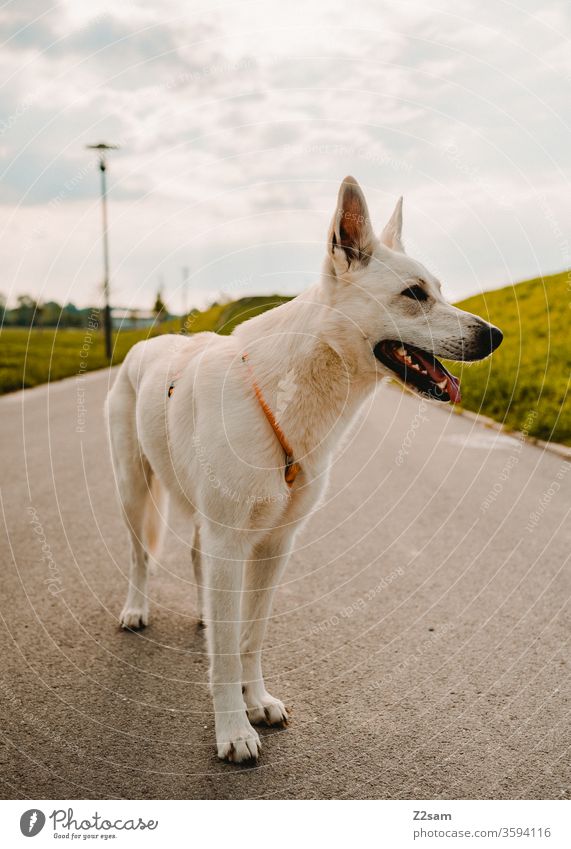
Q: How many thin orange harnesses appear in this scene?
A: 1